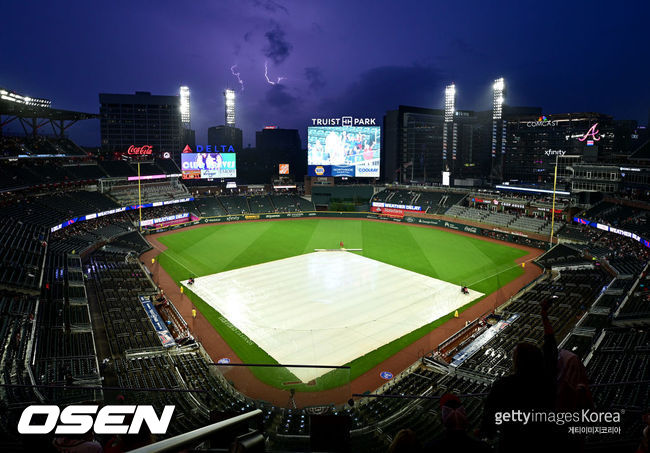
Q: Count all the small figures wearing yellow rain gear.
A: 5